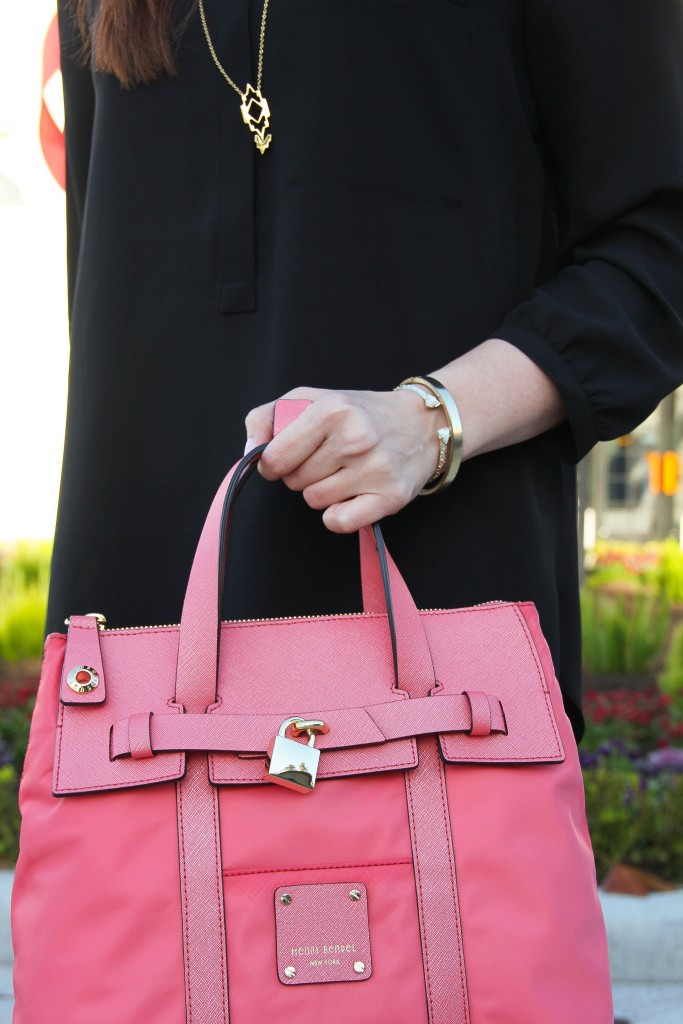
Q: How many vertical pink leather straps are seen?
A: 2